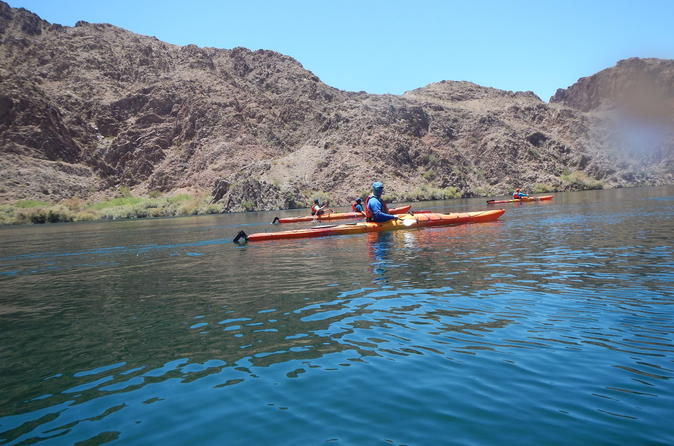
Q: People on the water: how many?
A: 4